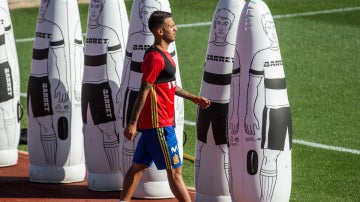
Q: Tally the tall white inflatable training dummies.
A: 6